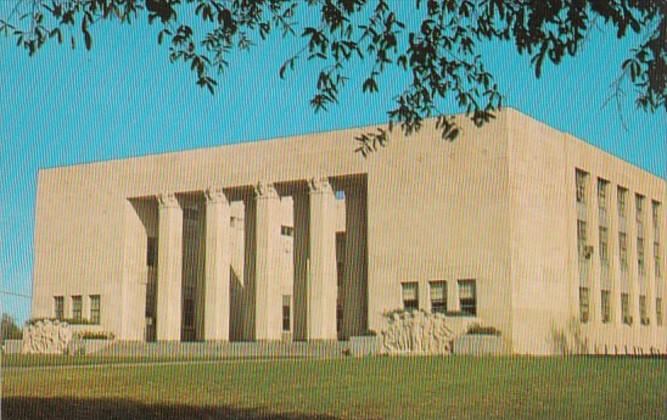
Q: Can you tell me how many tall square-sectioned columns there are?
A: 4